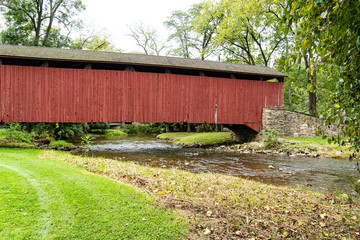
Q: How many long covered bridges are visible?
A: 1